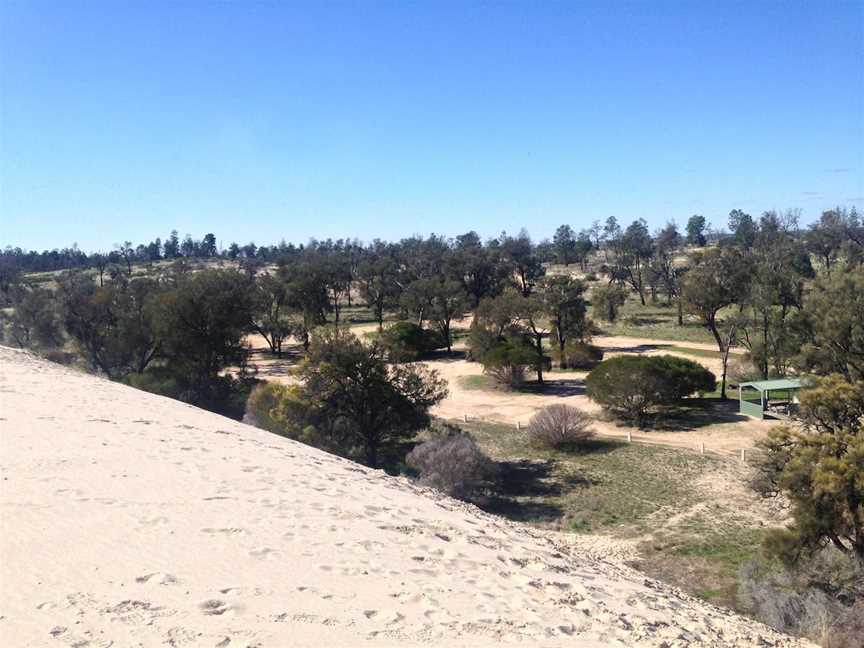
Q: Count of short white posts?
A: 5